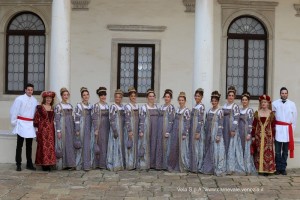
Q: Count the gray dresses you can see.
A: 12